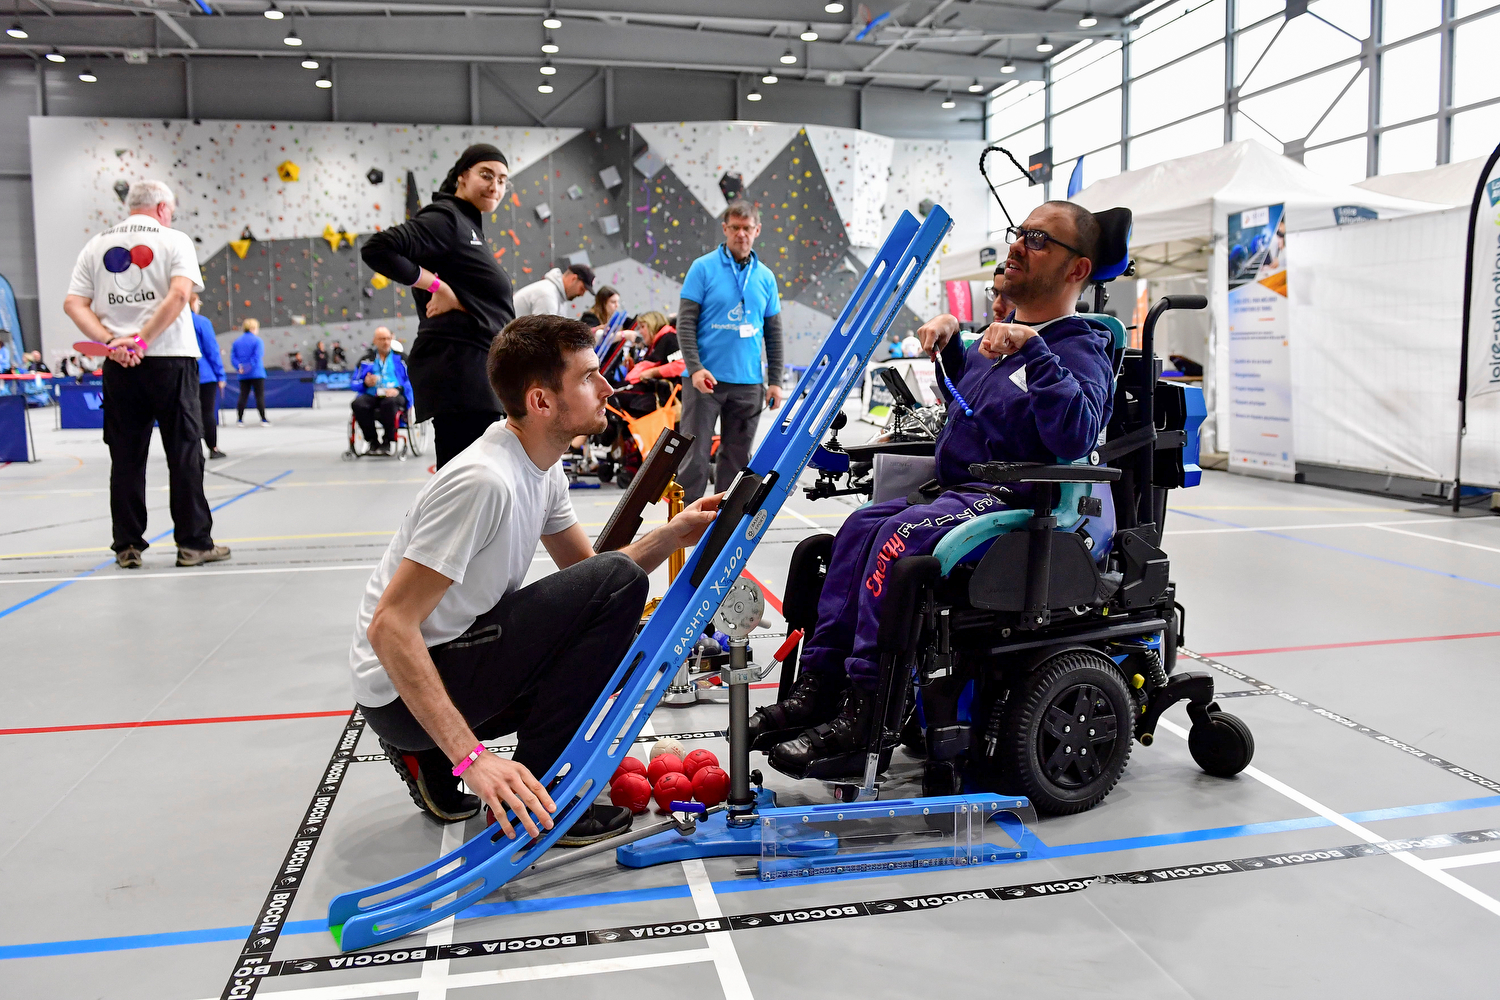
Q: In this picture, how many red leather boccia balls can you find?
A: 6